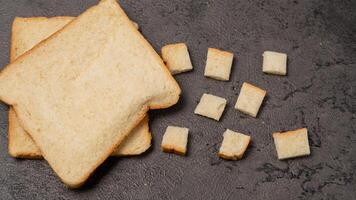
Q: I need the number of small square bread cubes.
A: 8